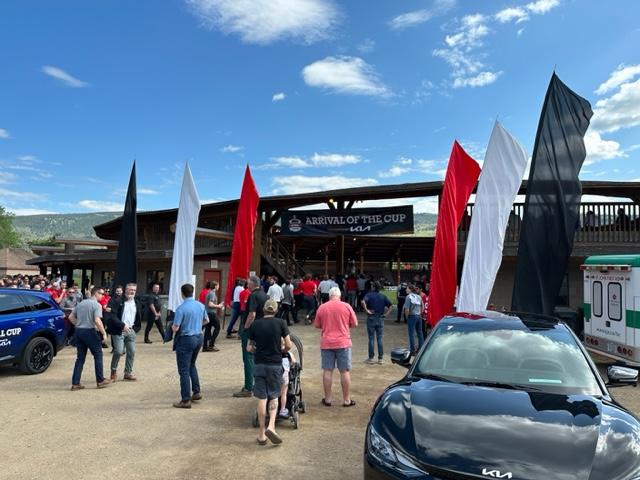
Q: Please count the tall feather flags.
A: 6